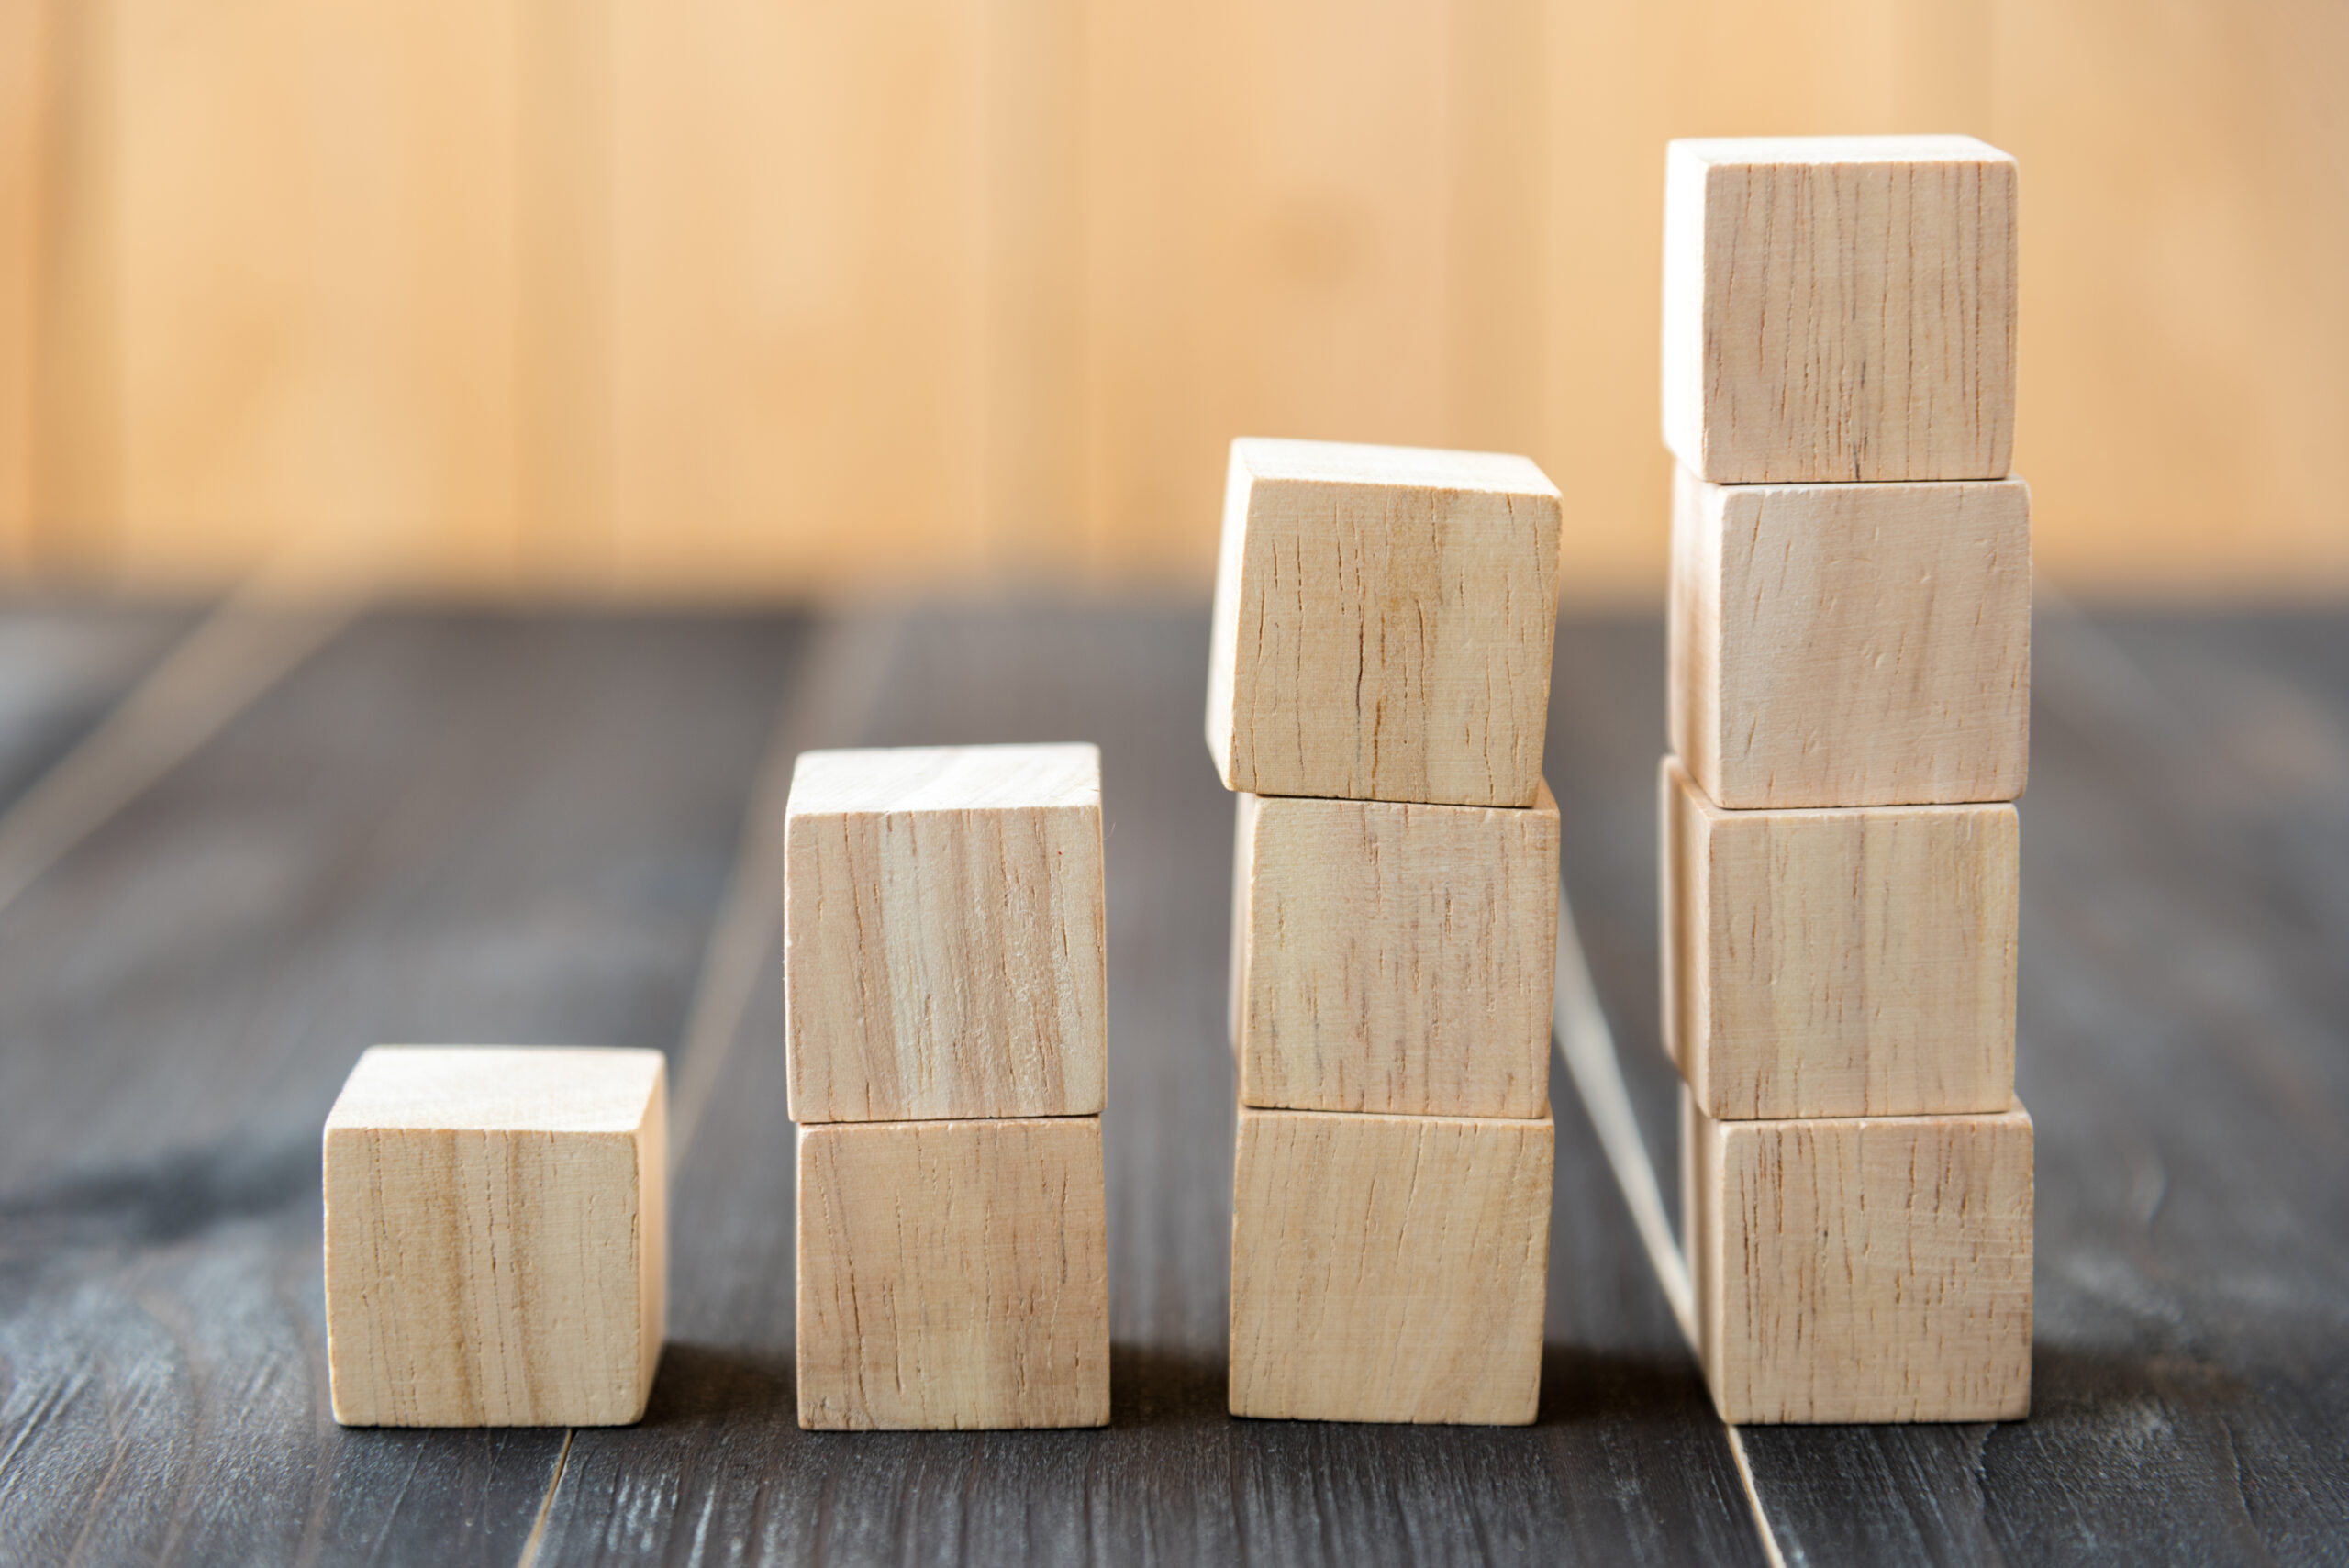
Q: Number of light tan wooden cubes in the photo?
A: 10